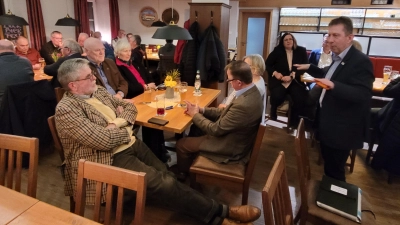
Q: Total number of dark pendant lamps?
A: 4